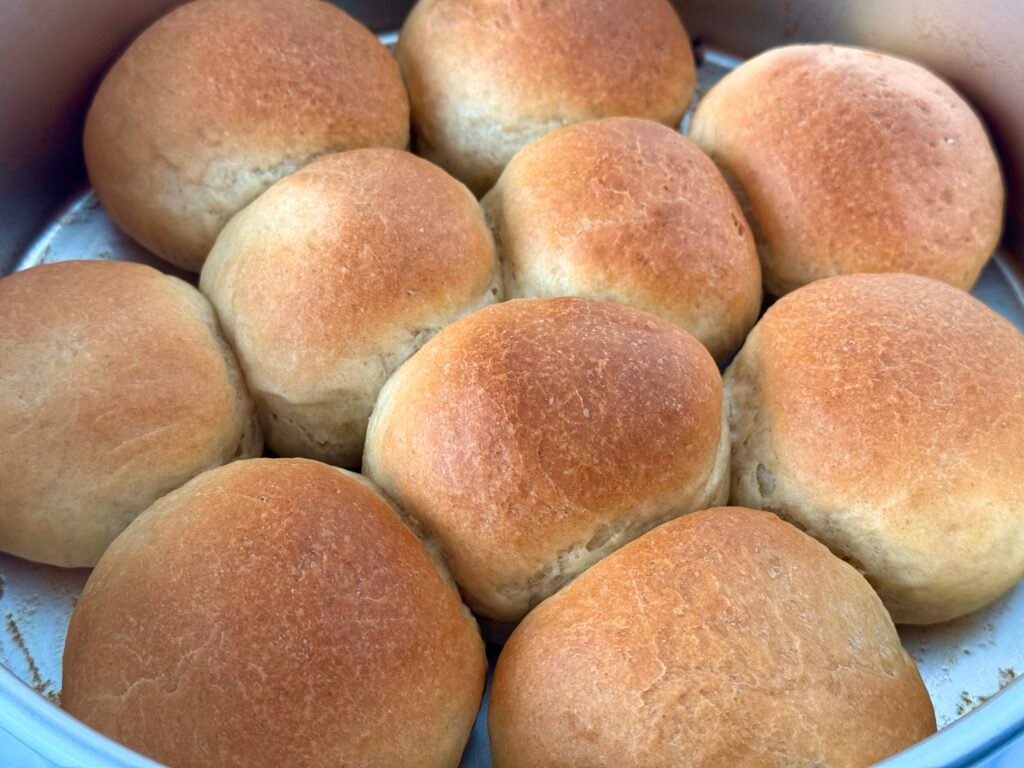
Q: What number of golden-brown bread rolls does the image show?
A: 10